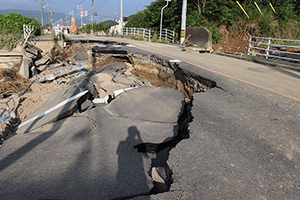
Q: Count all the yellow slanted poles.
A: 3